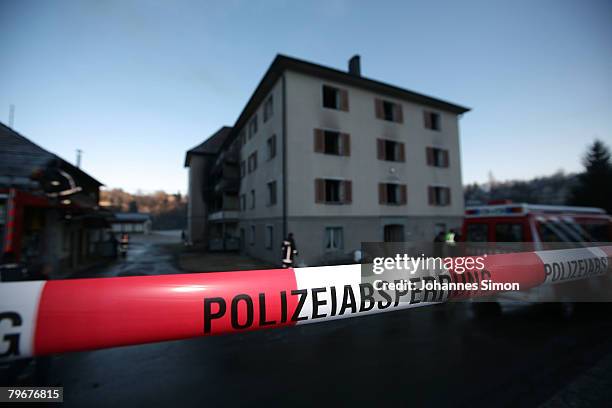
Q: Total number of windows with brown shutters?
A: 9